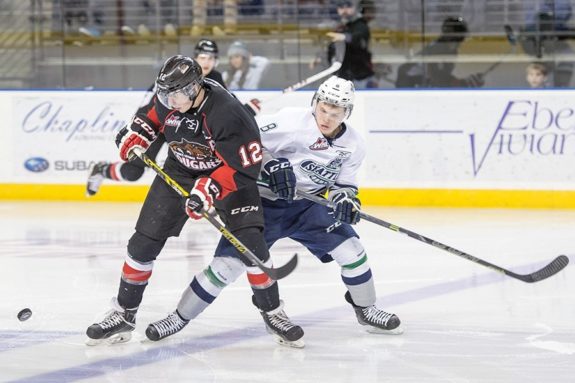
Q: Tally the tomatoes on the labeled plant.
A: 0